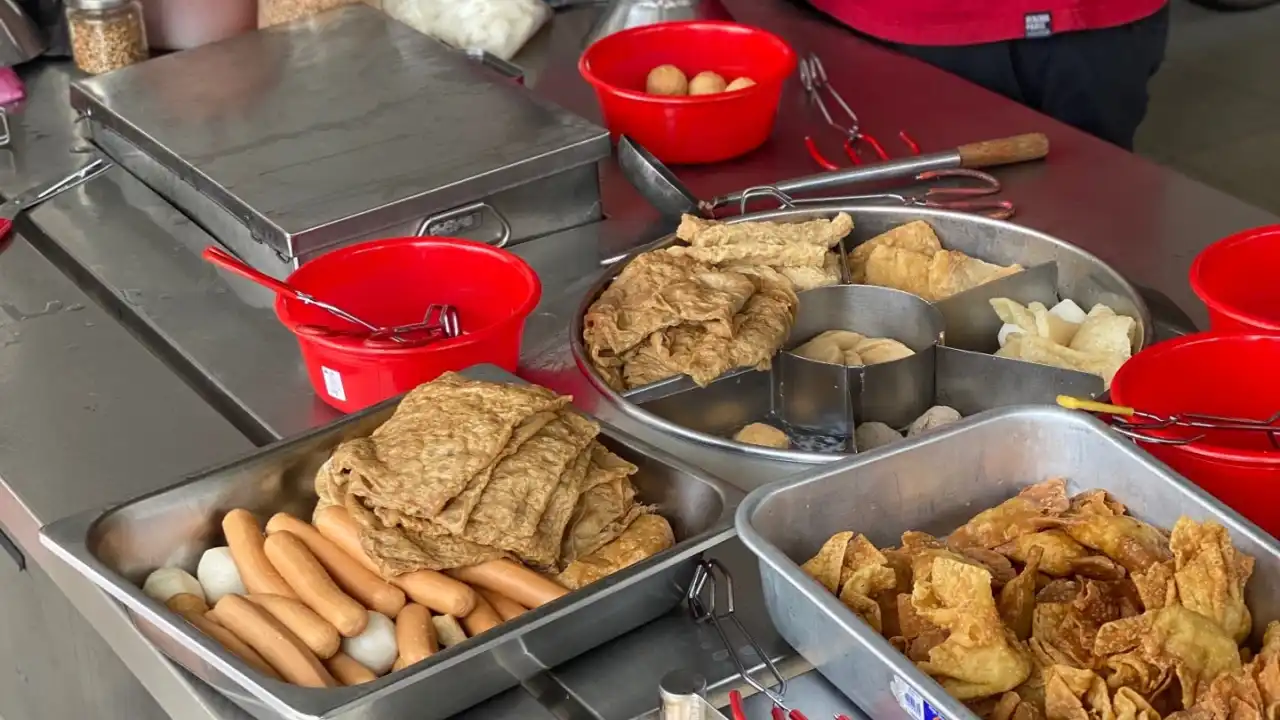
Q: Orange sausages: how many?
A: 13